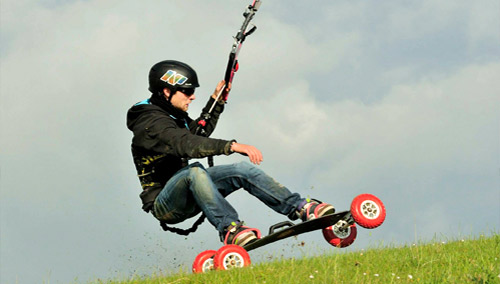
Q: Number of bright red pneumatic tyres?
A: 4